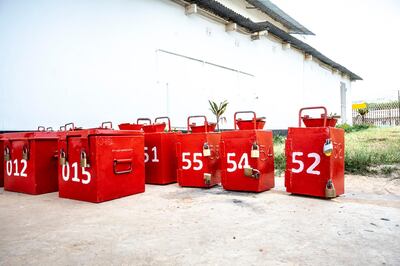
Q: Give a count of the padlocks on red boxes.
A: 10